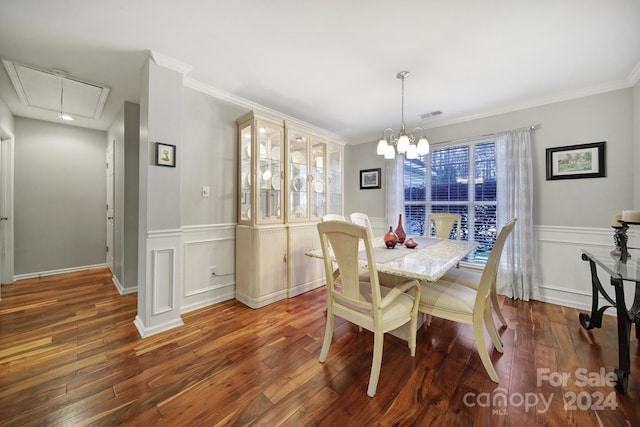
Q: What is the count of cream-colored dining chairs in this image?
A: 6